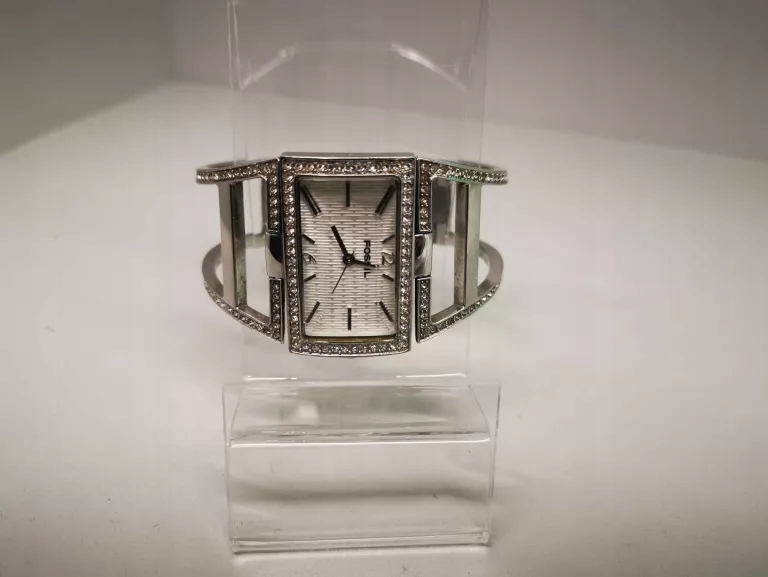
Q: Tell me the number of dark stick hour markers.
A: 10